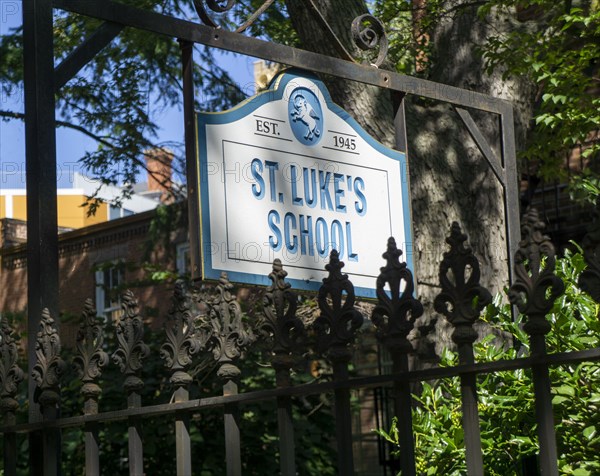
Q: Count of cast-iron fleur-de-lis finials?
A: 12